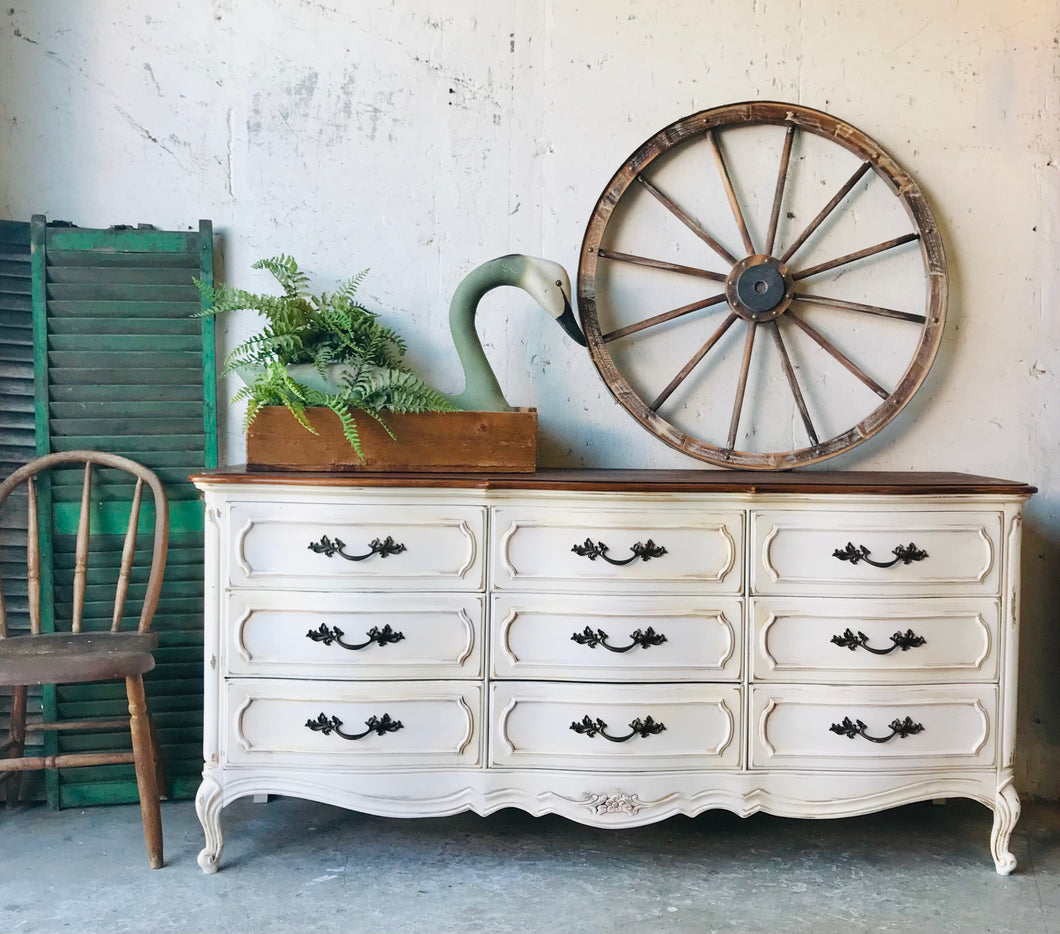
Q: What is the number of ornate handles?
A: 9